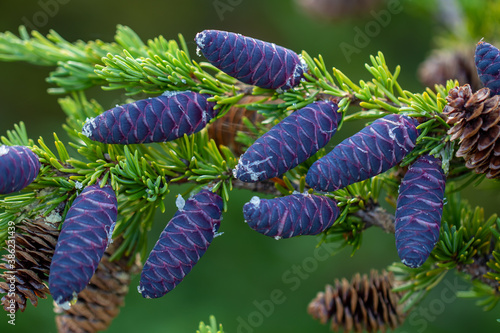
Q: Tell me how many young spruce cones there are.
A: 10